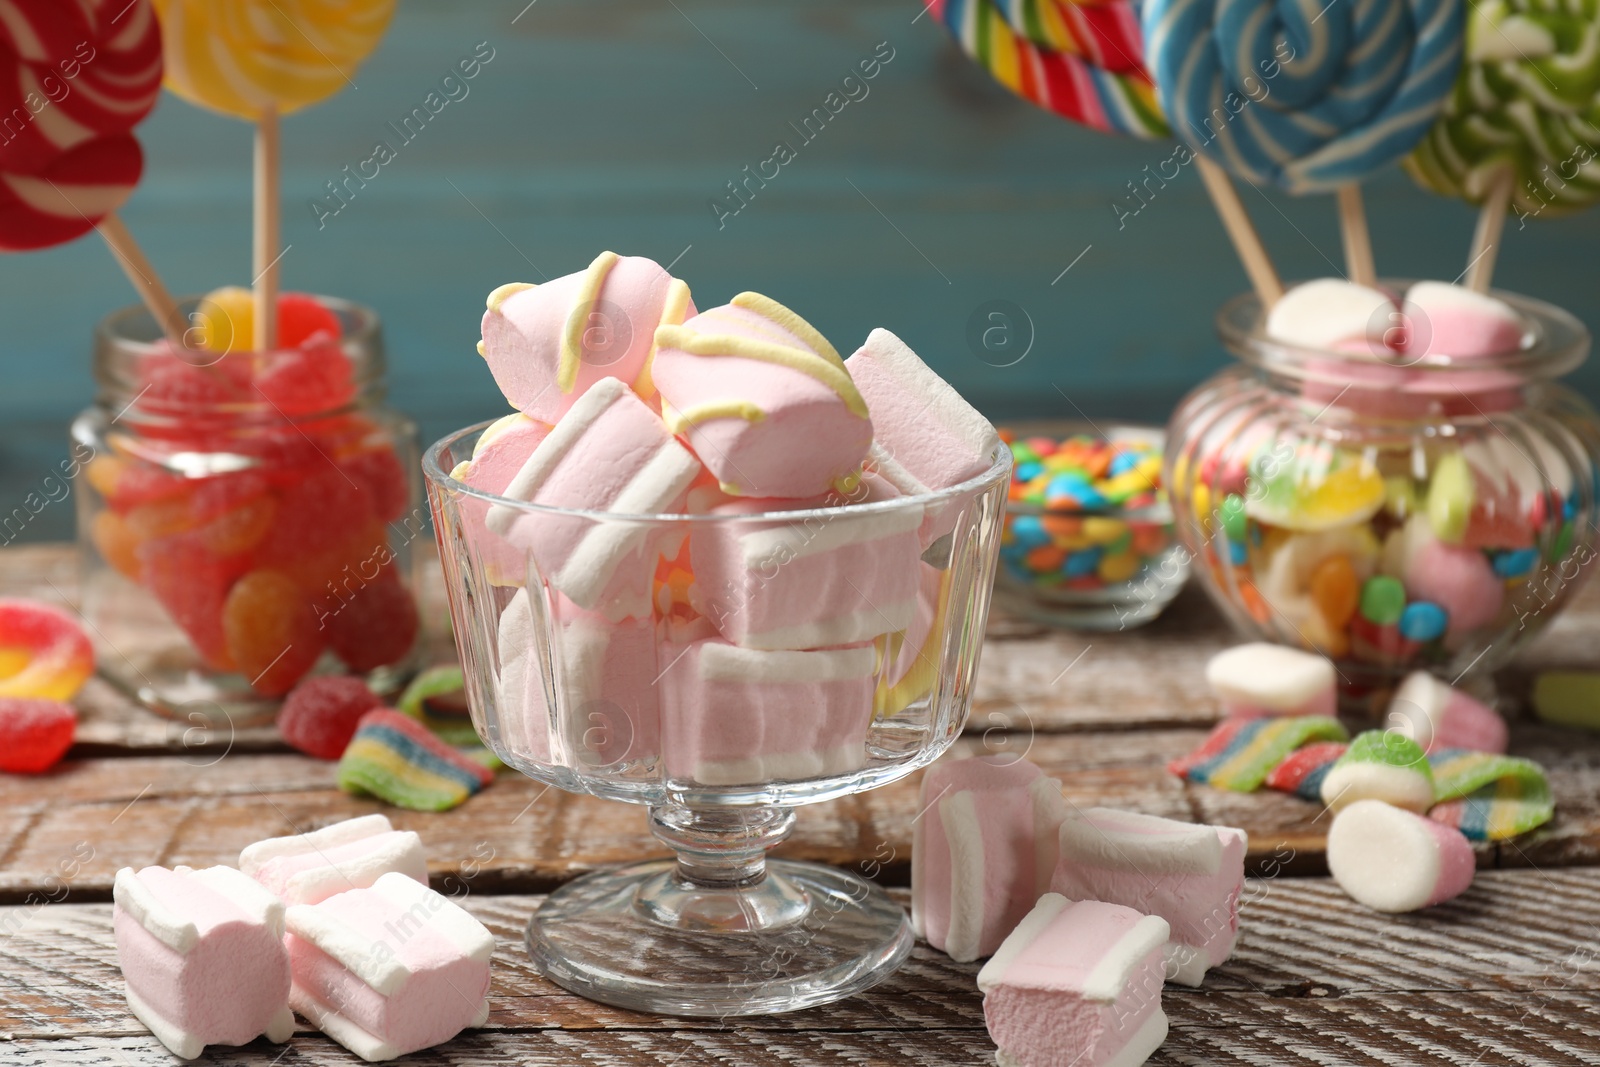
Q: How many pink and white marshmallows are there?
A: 11